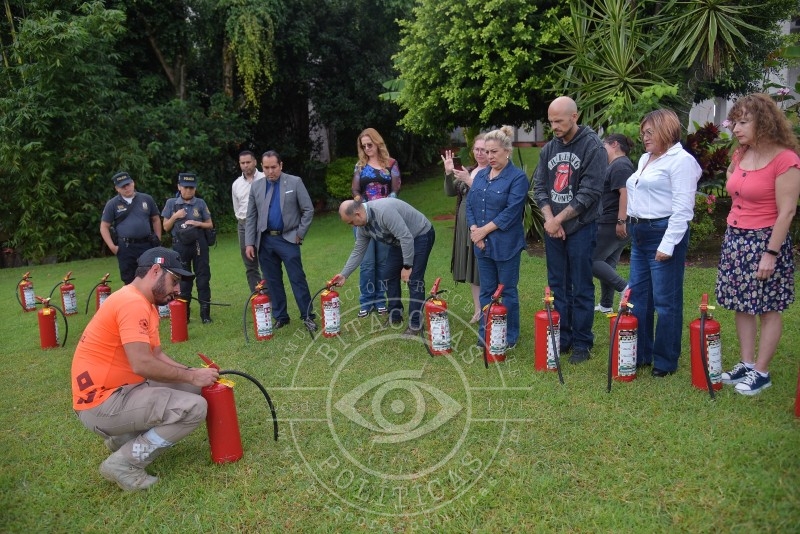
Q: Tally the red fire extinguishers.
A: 15